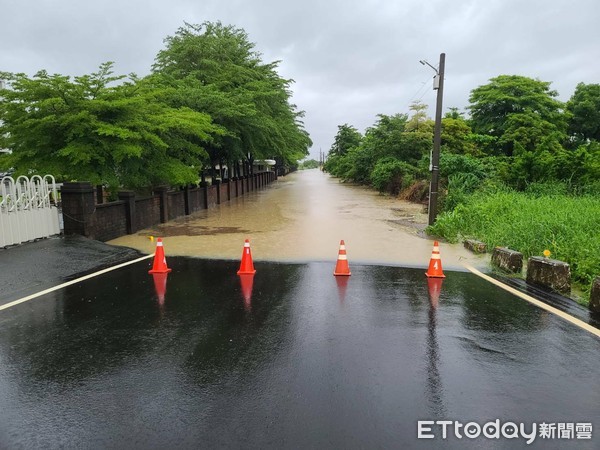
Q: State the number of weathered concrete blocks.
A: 4